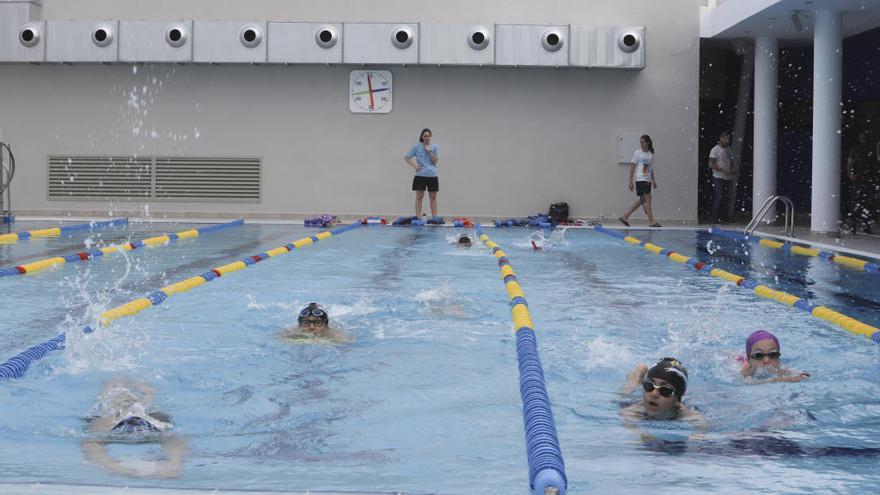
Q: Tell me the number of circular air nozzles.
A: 9